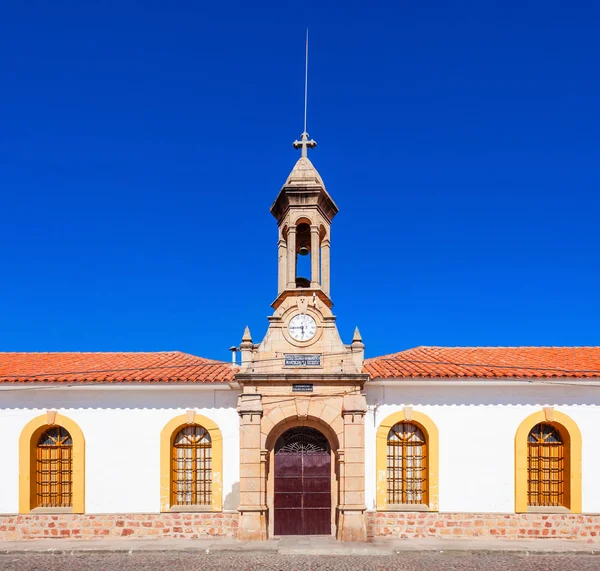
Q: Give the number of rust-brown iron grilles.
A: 4